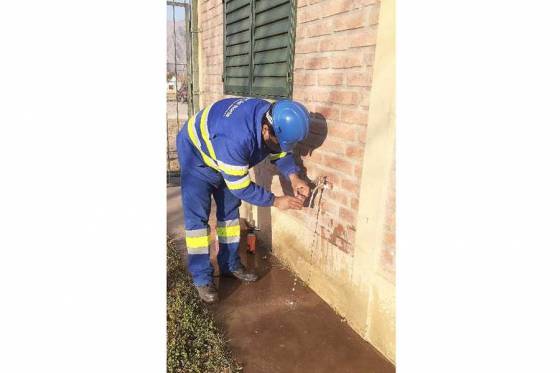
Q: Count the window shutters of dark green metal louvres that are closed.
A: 2